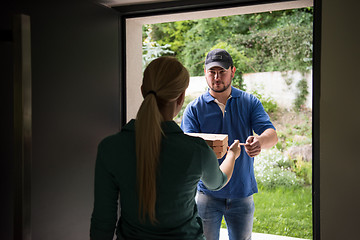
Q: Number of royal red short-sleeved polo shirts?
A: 0